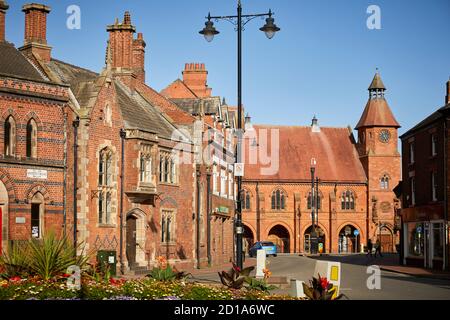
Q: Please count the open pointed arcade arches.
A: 4